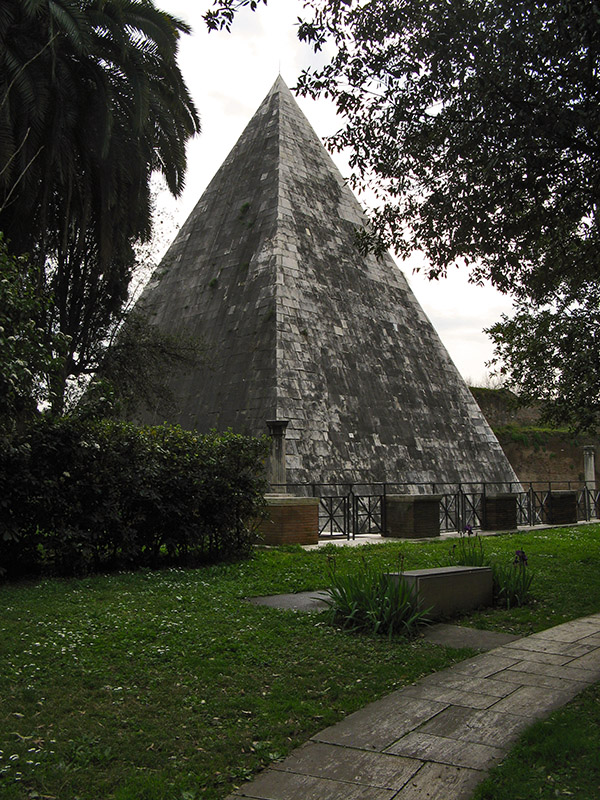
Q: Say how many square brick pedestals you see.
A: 4